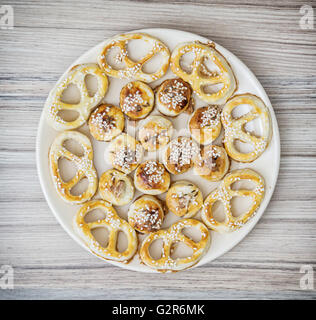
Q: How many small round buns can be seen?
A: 12